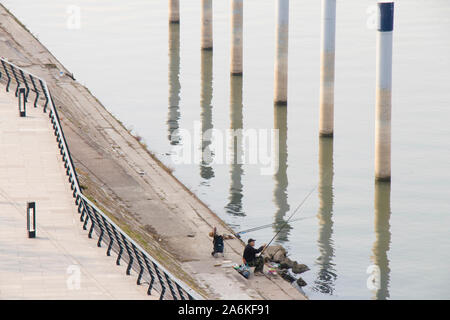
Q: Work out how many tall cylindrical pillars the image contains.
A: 6